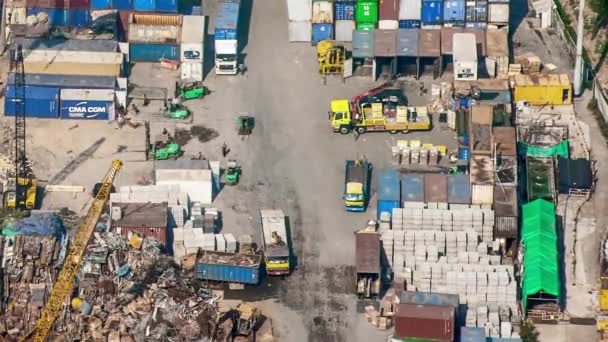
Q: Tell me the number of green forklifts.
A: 5